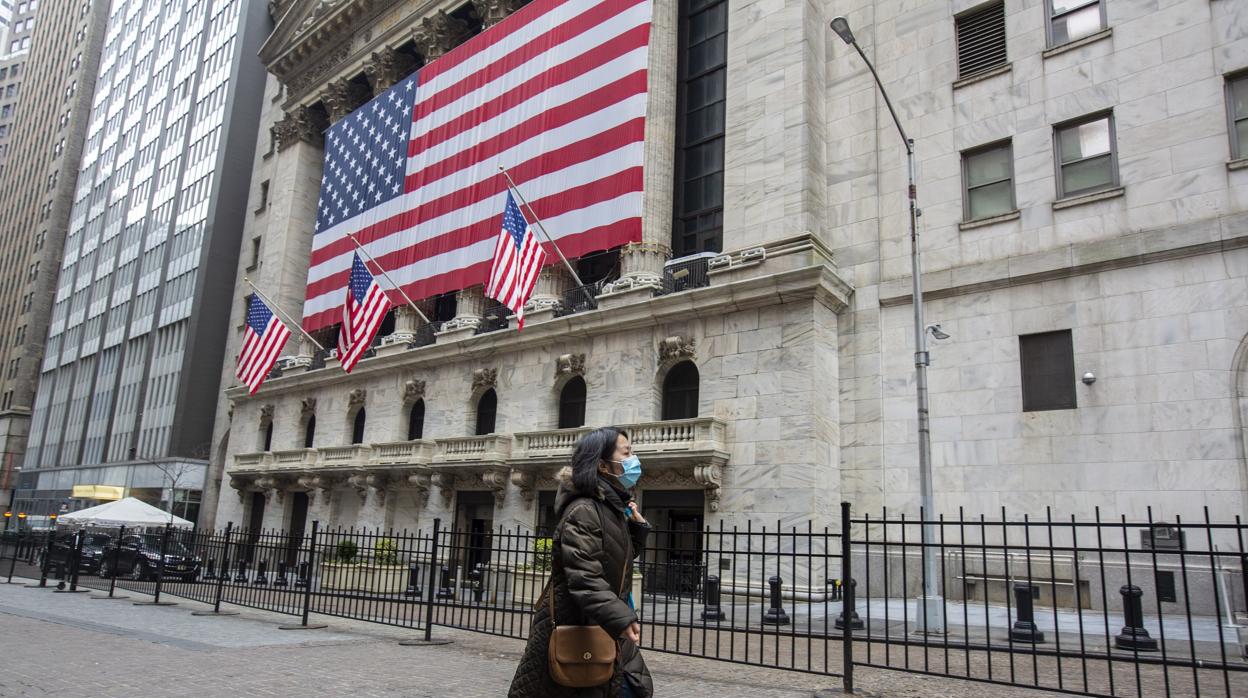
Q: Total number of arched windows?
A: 7